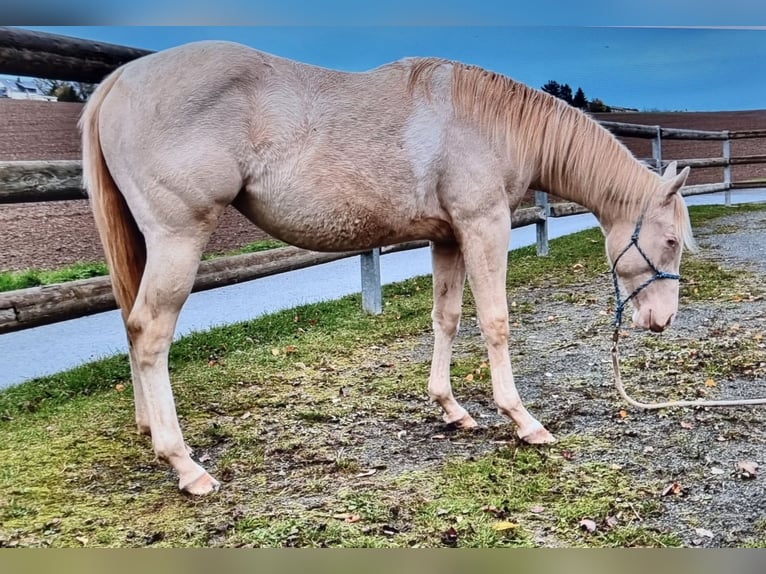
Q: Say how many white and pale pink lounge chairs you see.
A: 0